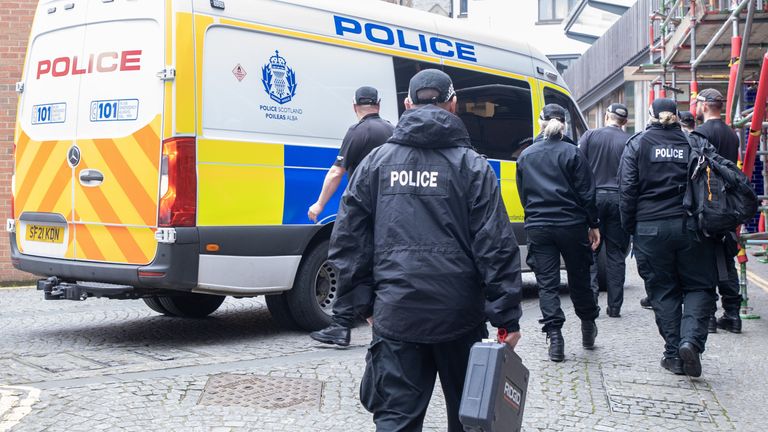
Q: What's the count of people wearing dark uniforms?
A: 7